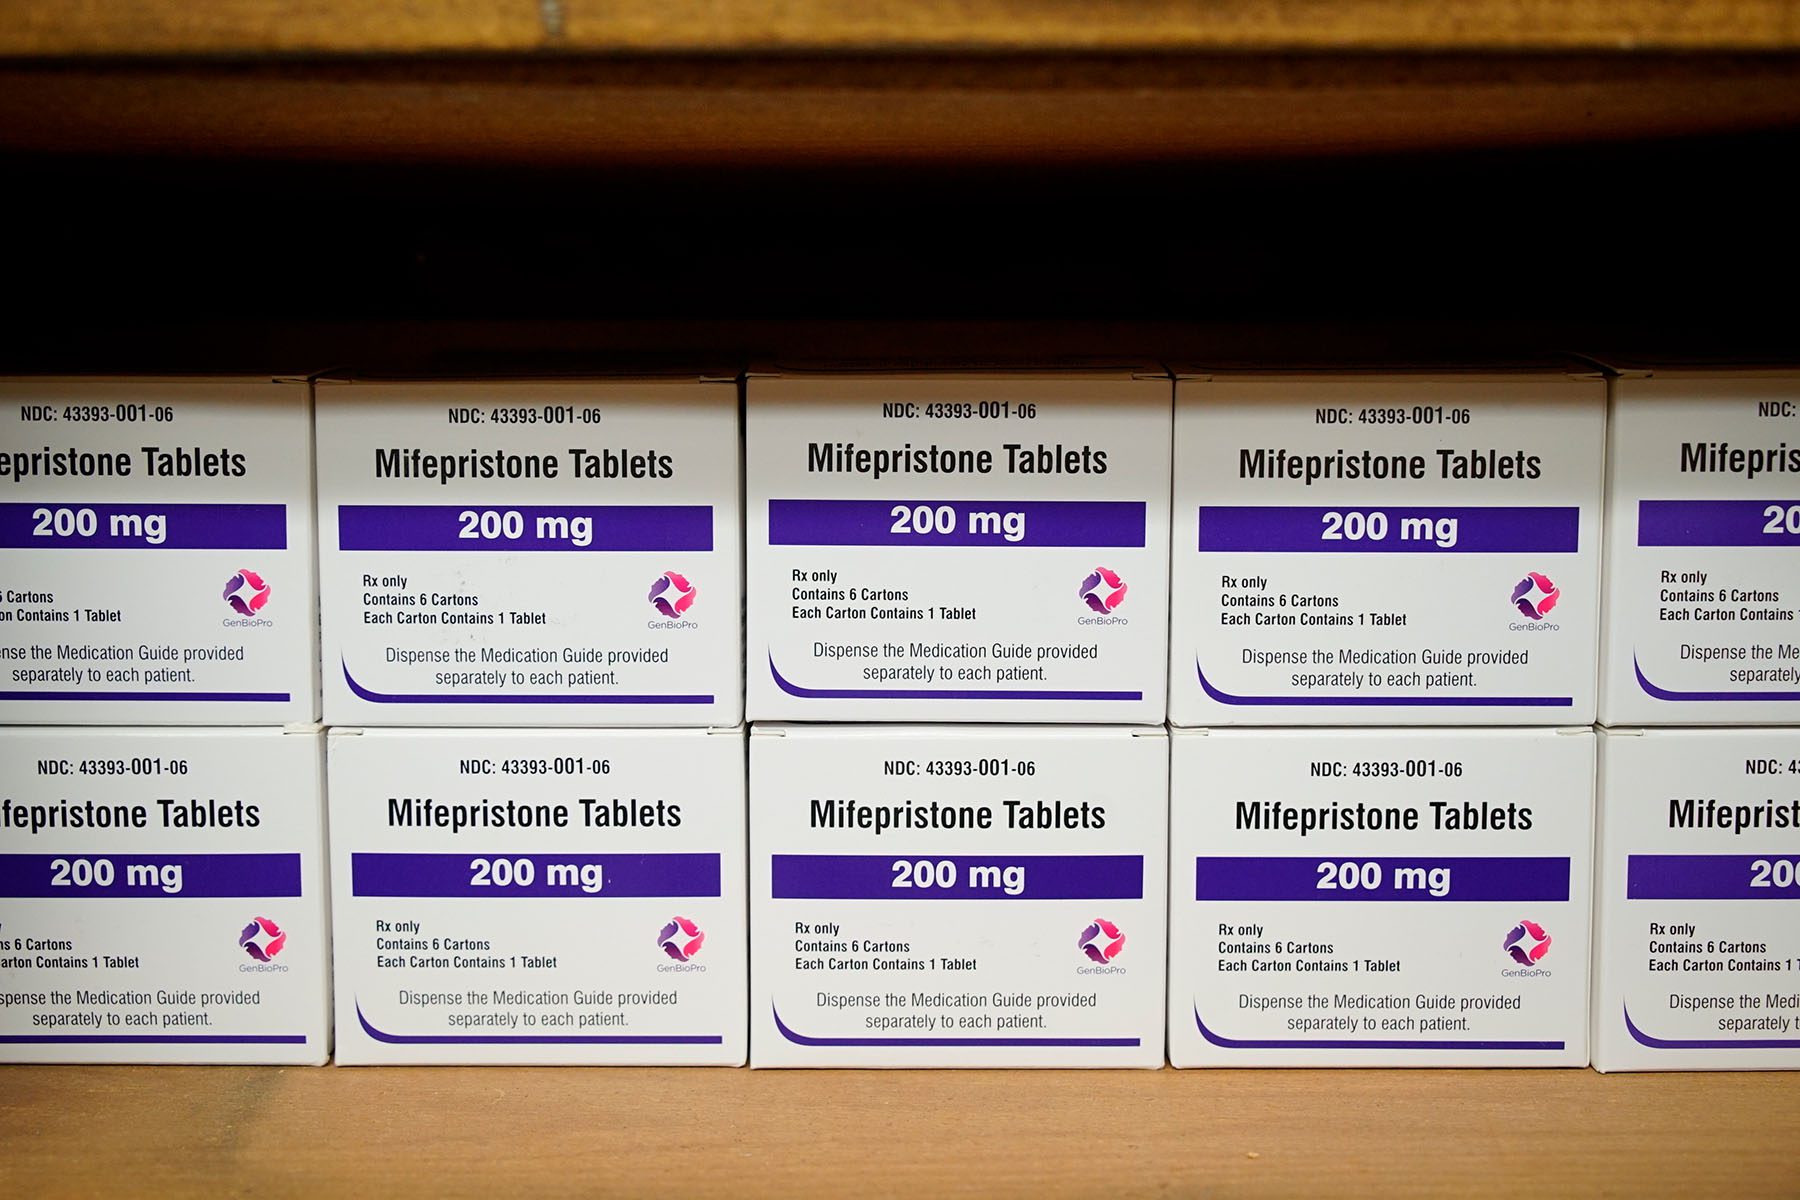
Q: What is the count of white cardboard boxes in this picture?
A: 10